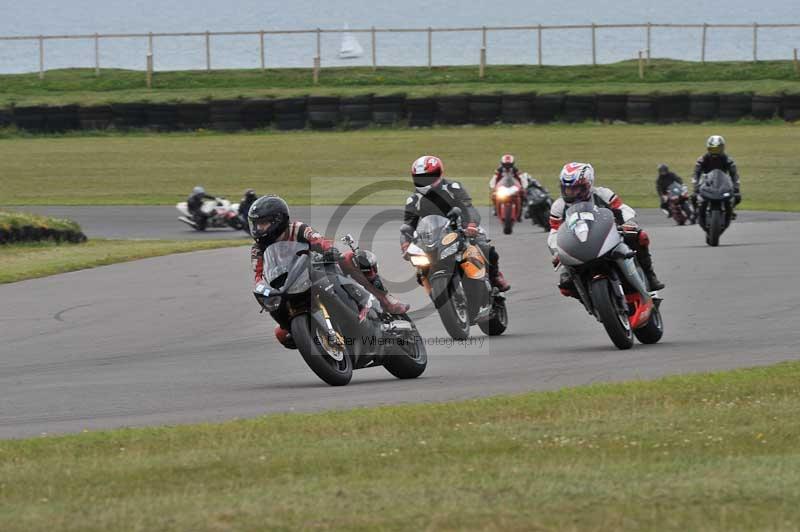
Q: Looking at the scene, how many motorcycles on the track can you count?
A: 9